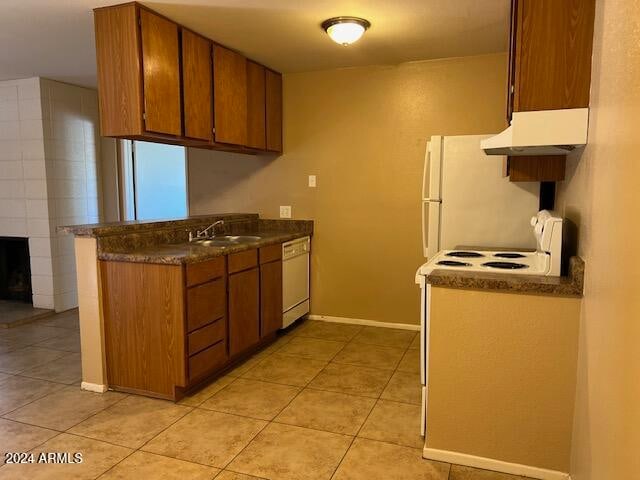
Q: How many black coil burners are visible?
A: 4